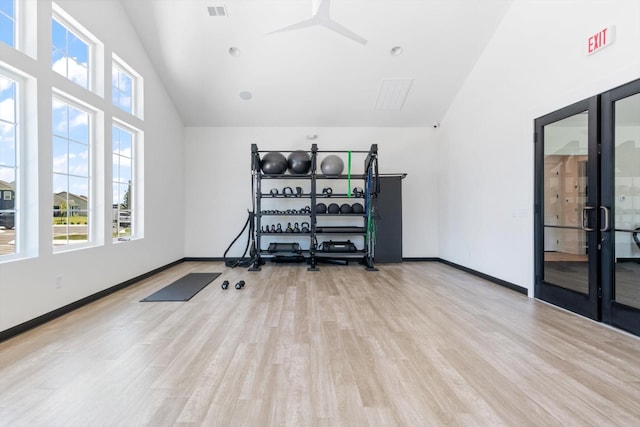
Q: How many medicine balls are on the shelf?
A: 4